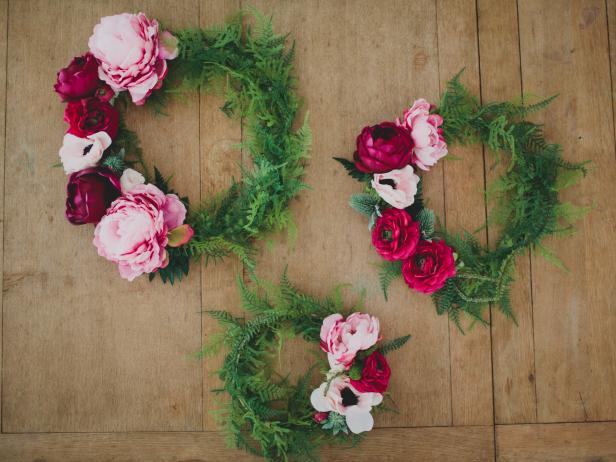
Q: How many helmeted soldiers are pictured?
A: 0